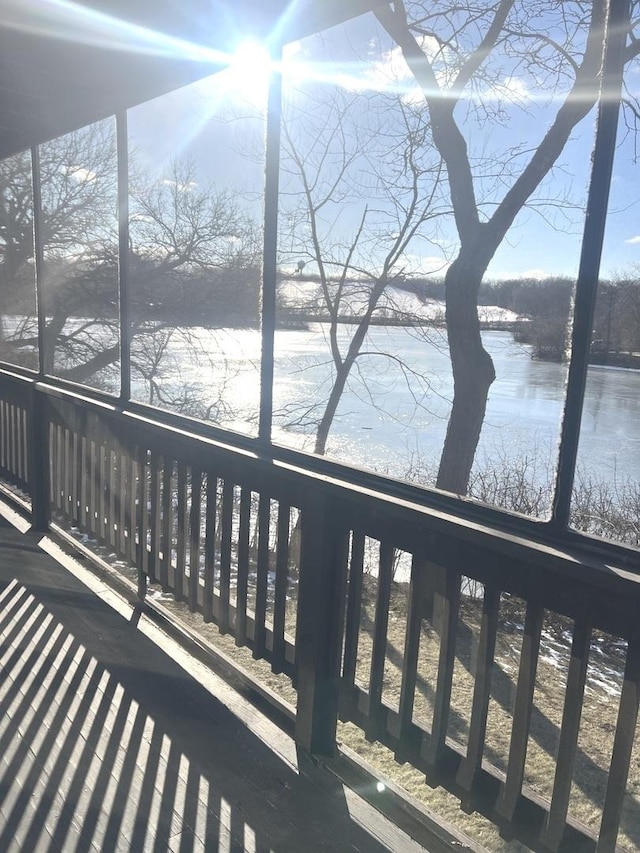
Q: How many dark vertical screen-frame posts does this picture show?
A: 4